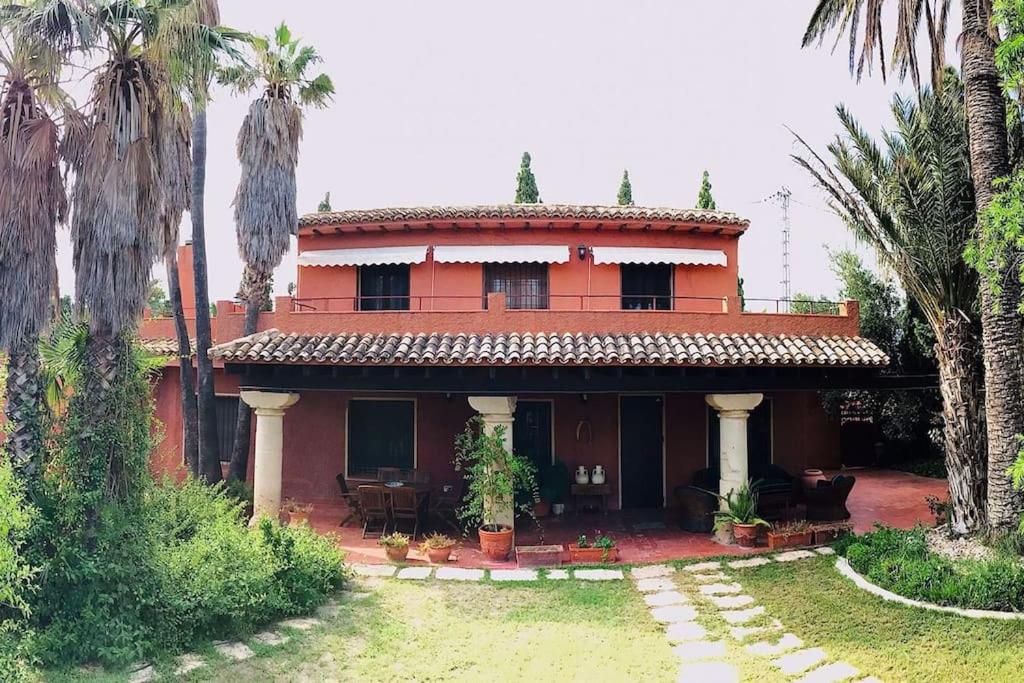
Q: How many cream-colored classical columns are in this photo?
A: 3